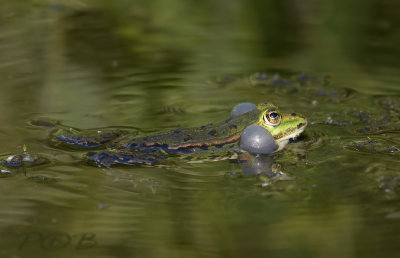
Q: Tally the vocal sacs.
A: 2